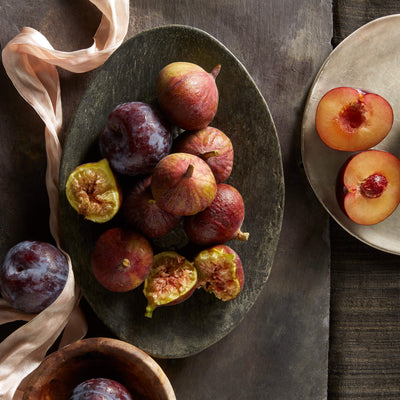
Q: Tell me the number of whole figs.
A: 6